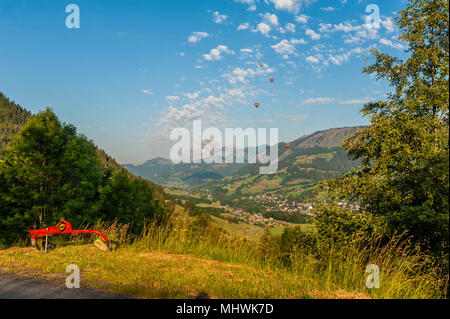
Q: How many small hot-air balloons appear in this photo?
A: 4